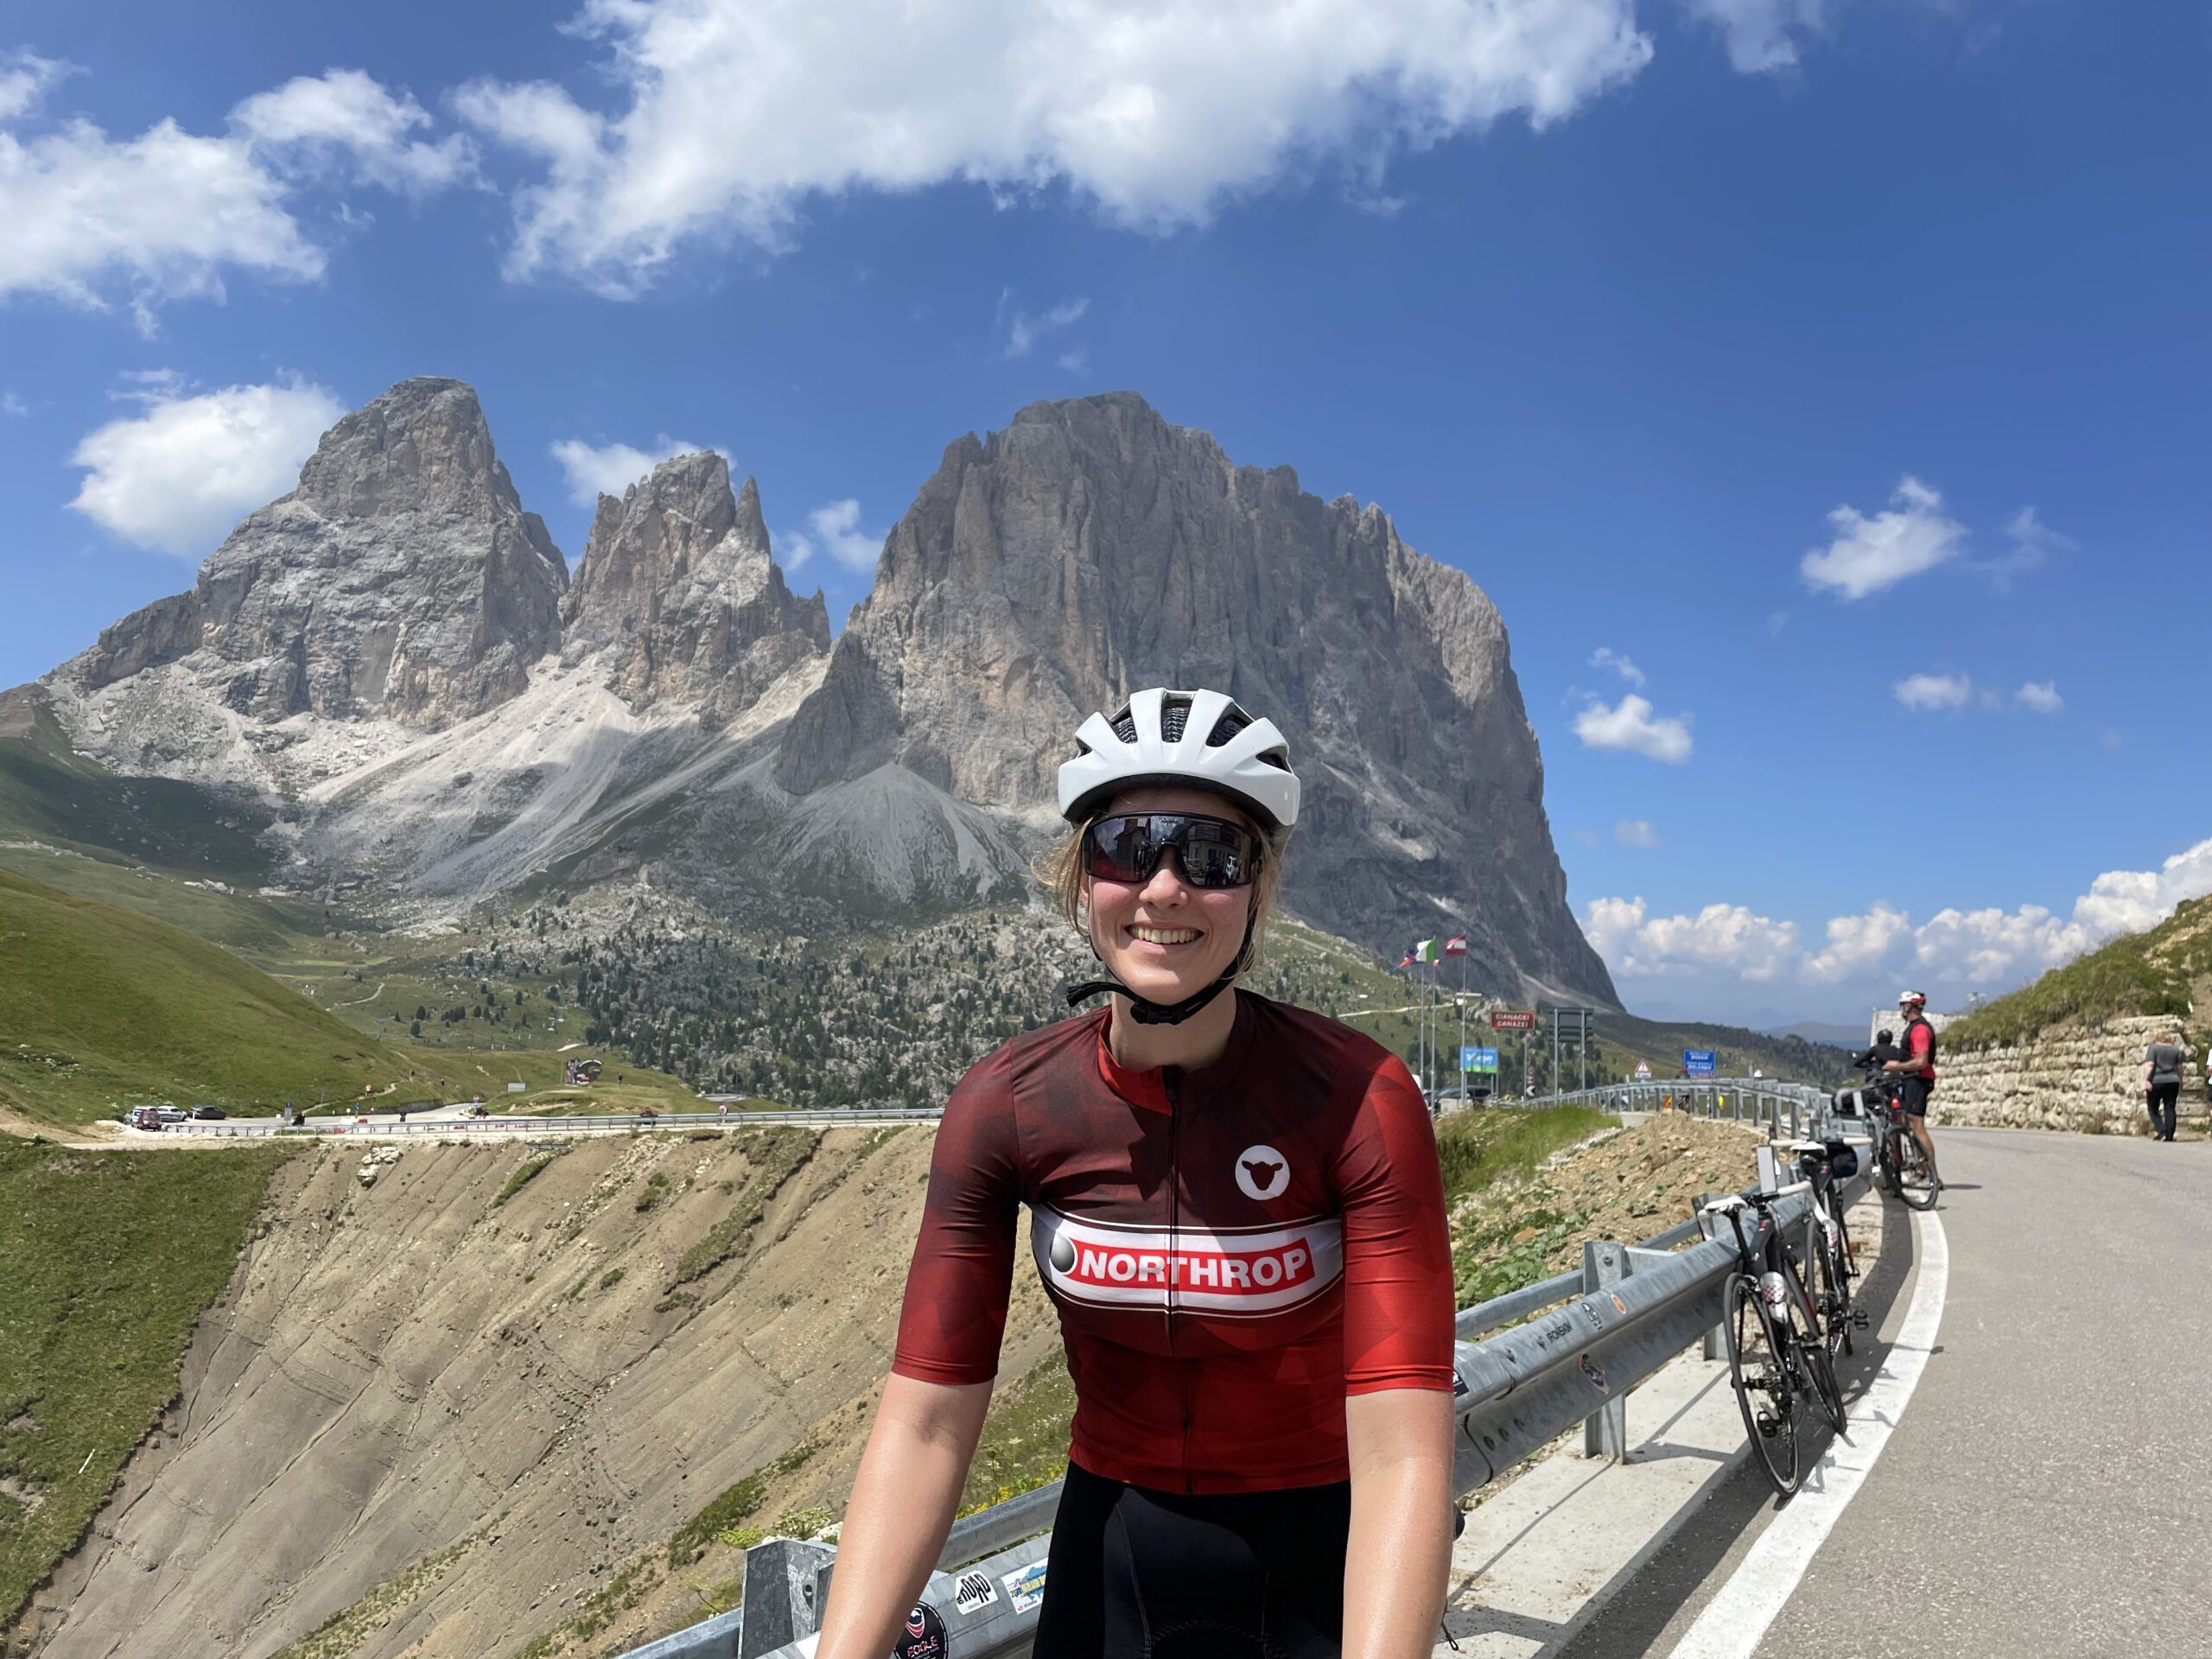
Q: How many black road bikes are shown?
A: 2